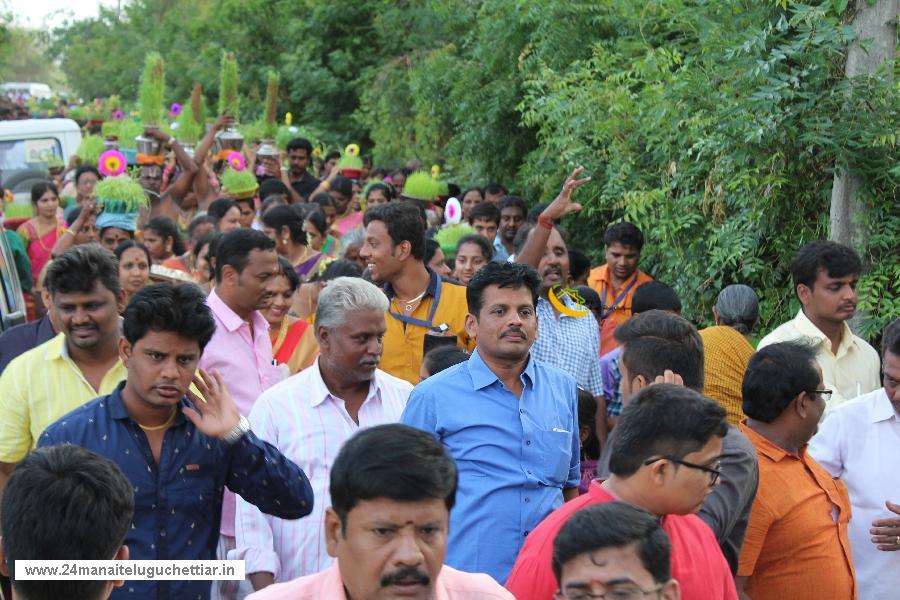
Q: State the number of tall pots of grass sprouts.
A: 4